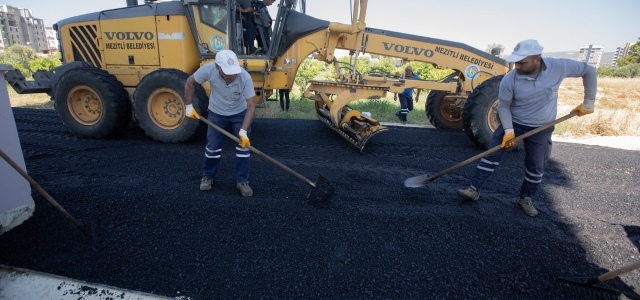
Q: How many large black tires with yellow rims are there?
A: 4